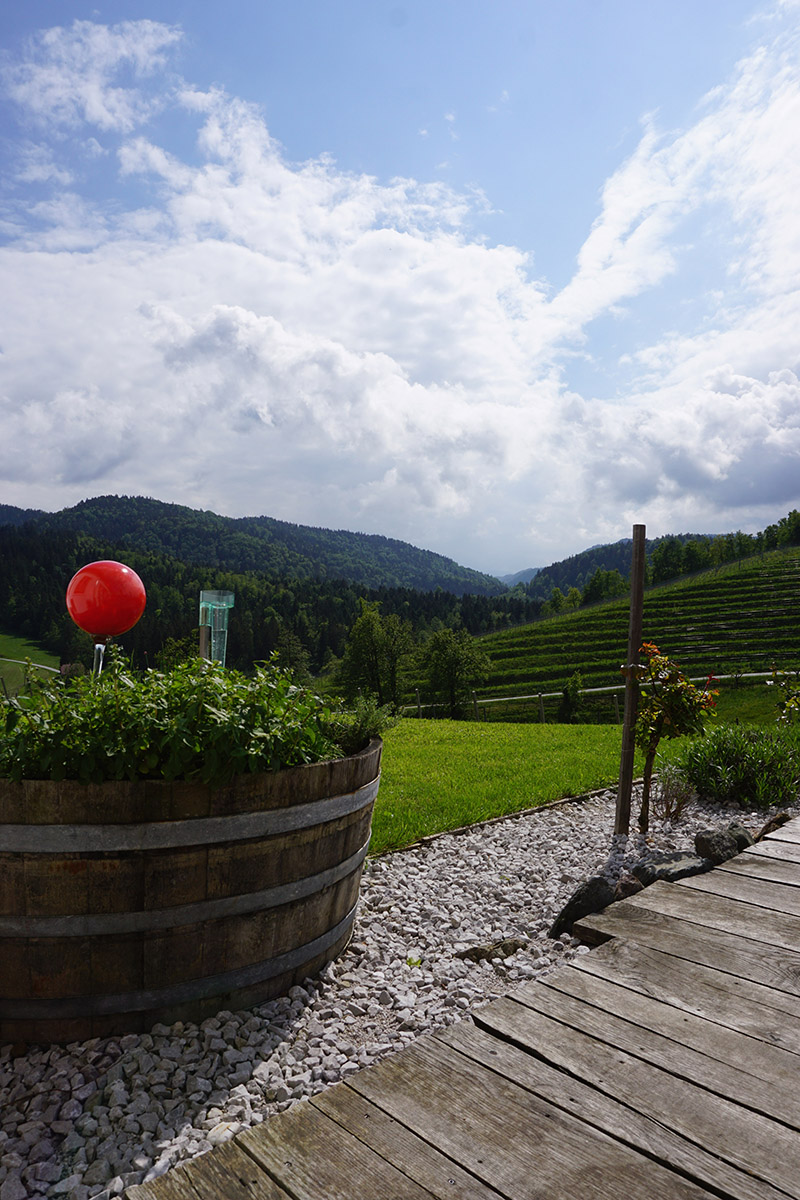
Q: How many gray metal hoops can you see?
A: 3